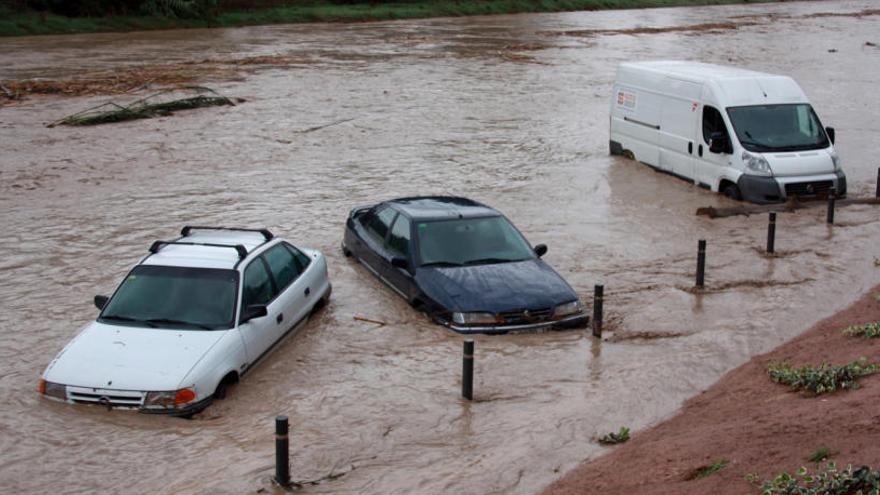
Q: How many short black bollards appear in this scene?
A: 7